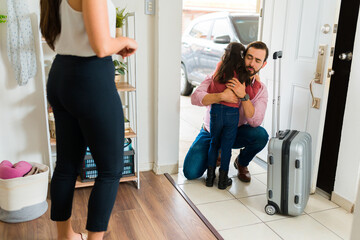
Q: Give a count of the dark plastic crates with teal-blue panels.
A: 1